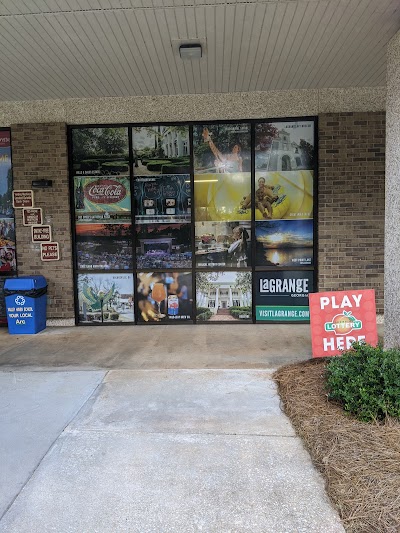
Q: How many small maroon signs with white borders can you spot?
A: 4